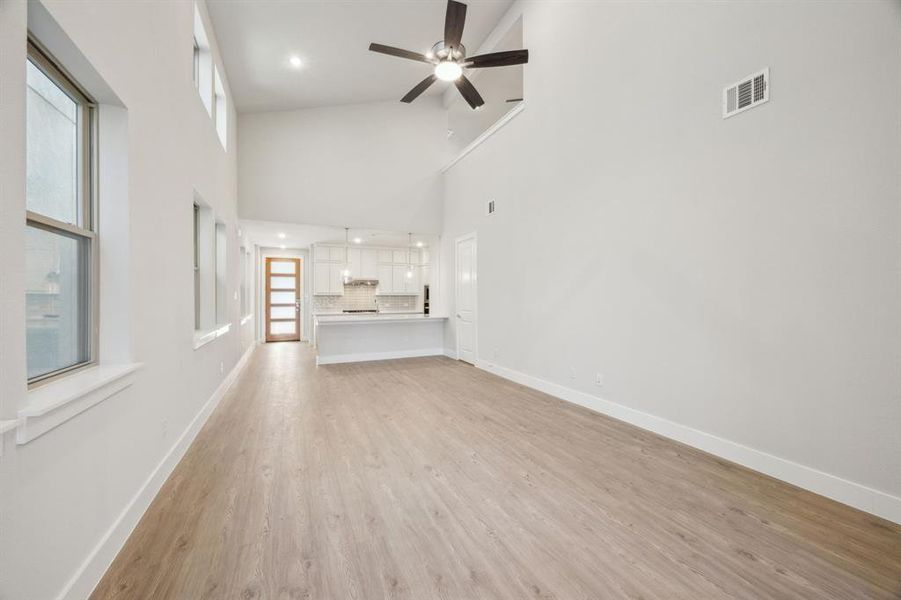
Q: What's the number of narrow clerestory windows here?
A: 2